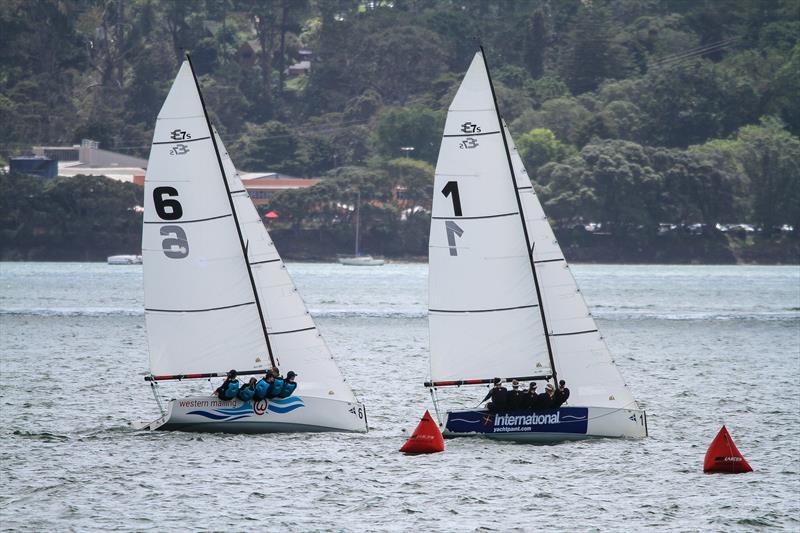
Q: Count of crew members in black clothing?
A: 5